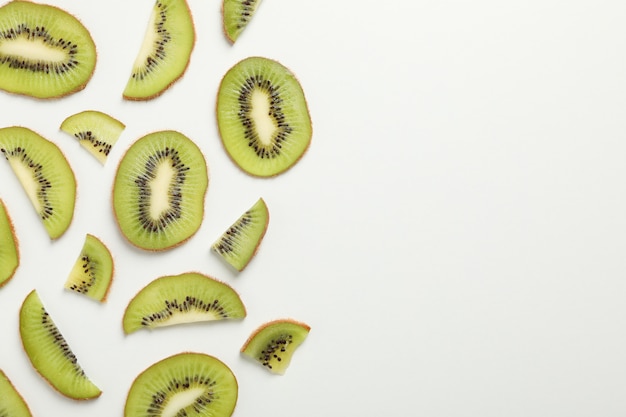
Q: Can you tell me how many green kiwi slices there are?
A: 15